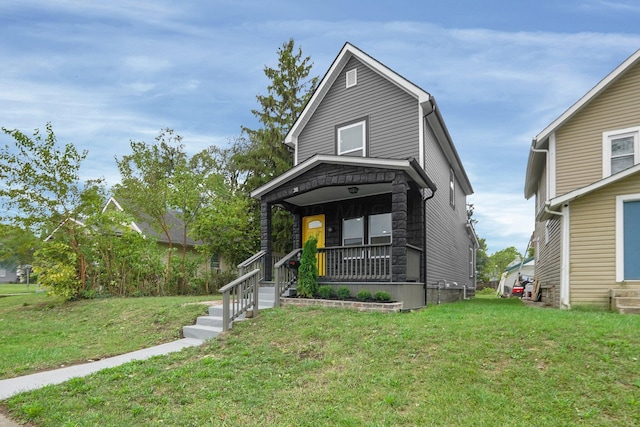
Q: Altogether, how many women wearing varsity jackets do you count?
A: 0